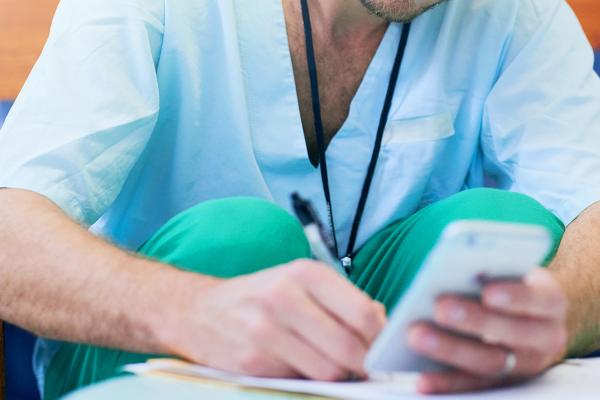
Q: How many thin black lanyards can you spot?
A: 1